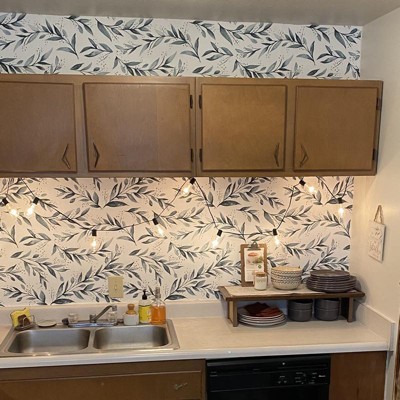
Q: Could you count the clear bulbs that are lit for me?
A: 9